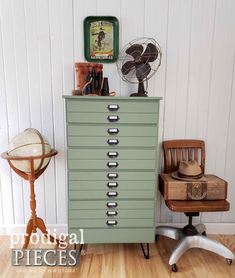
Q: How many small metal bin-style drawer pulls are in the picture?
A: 12